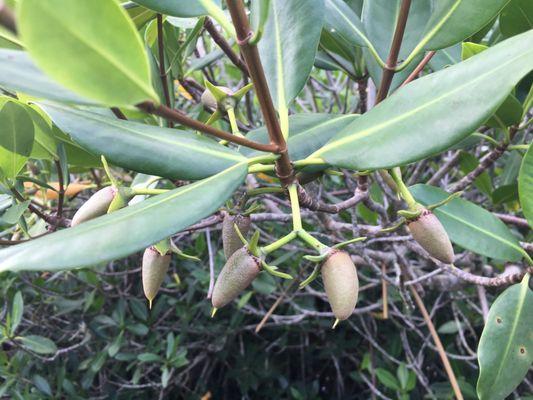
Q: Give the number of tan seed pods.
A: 7